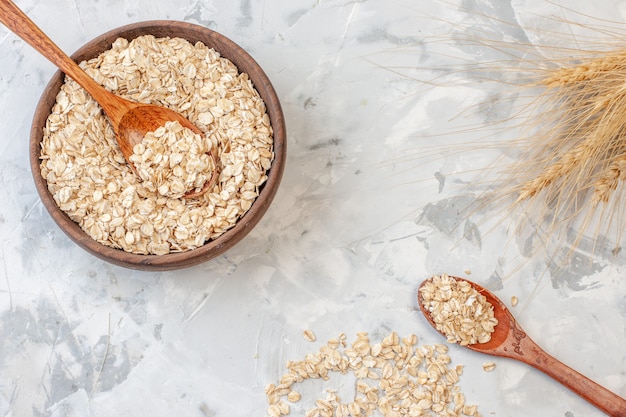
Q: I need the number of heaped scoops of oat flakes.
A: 2